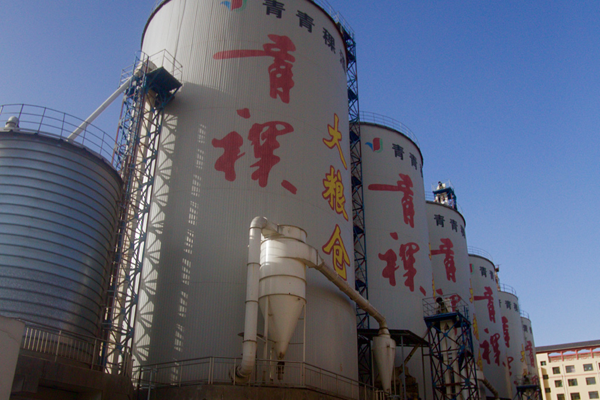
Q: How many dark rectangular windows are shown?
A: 12